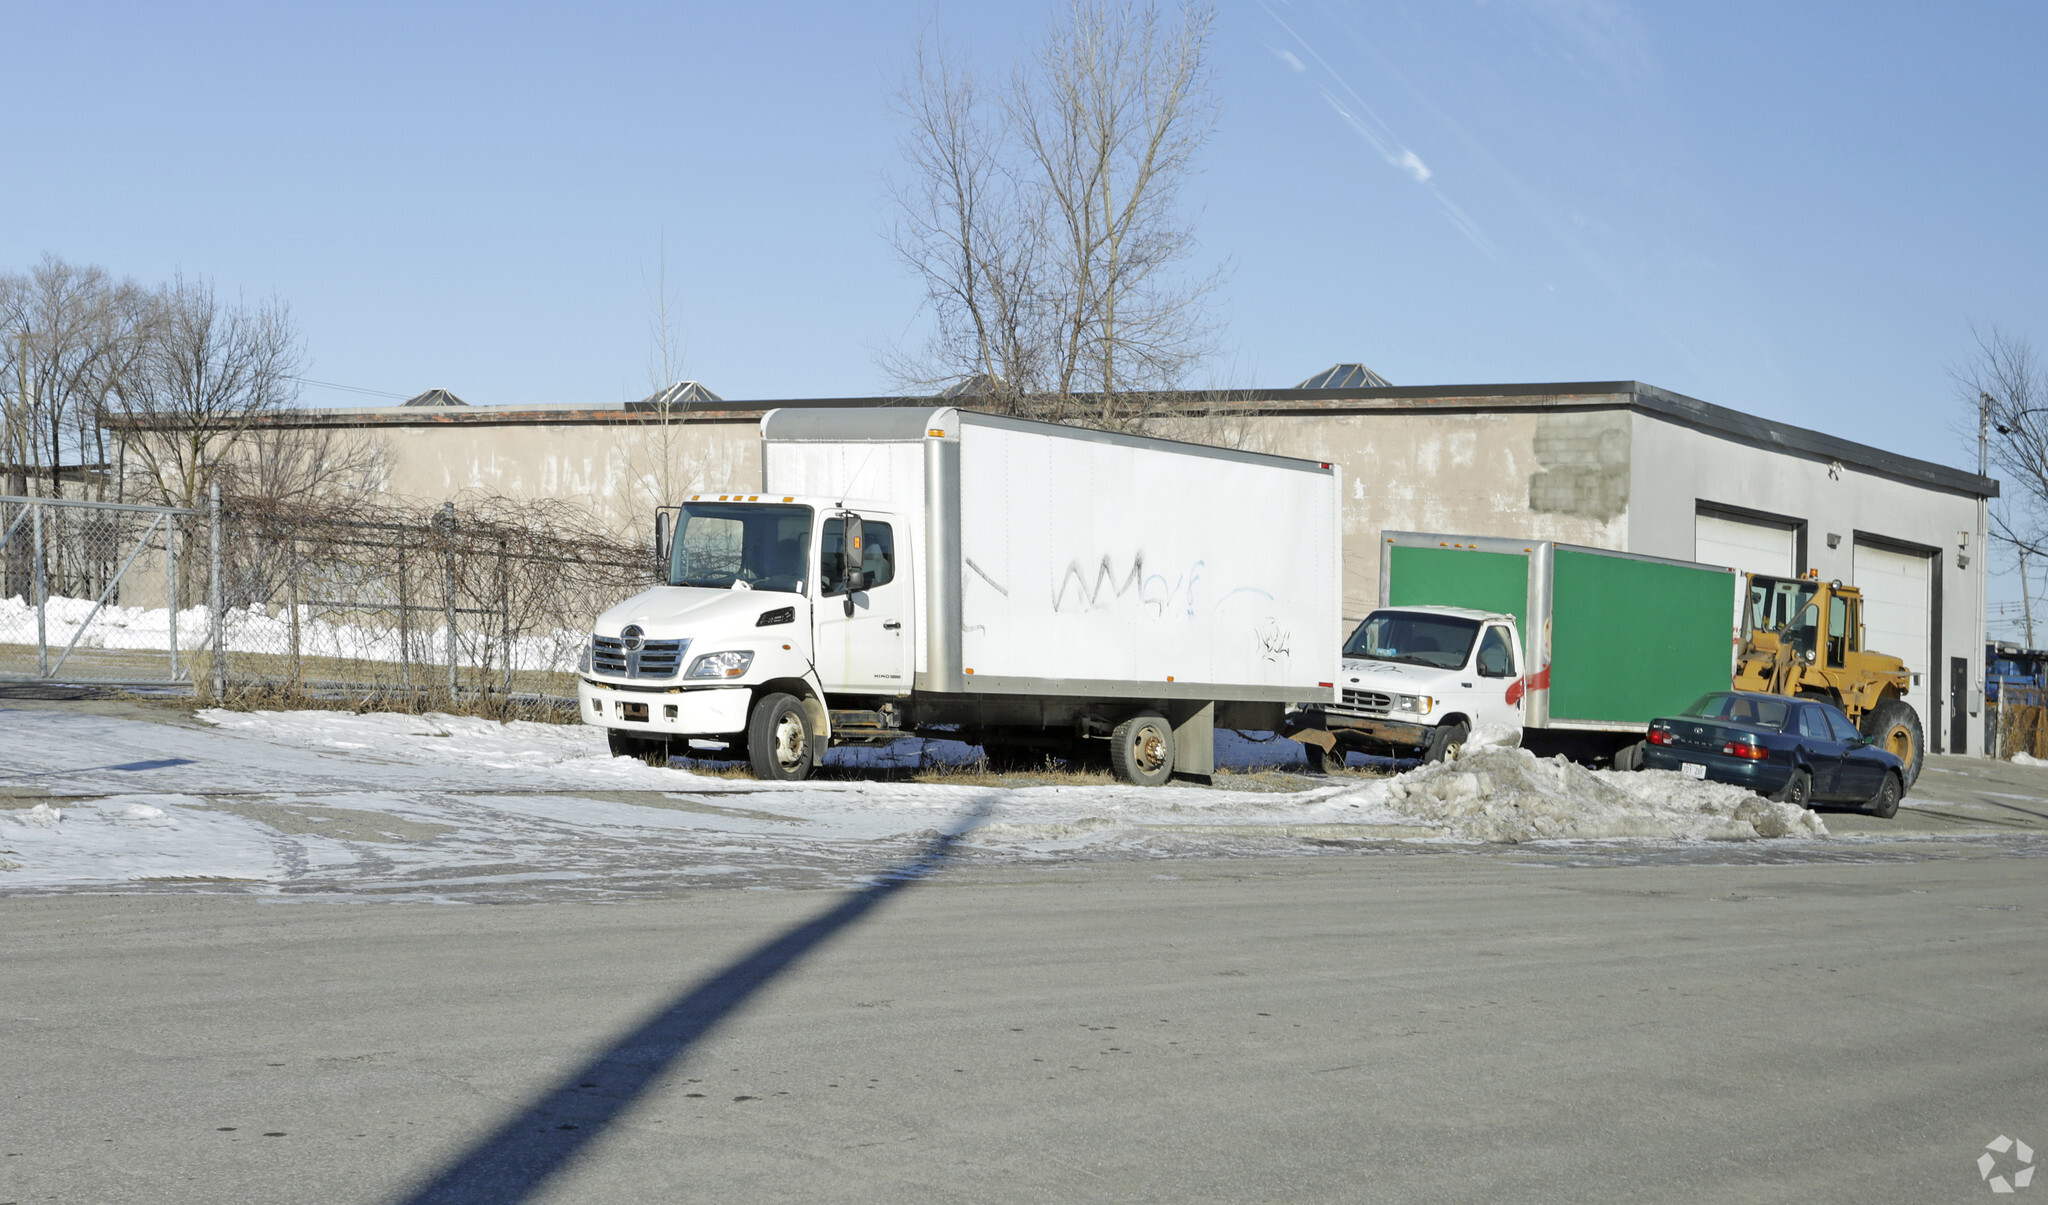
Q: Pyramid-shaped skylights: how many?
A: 4